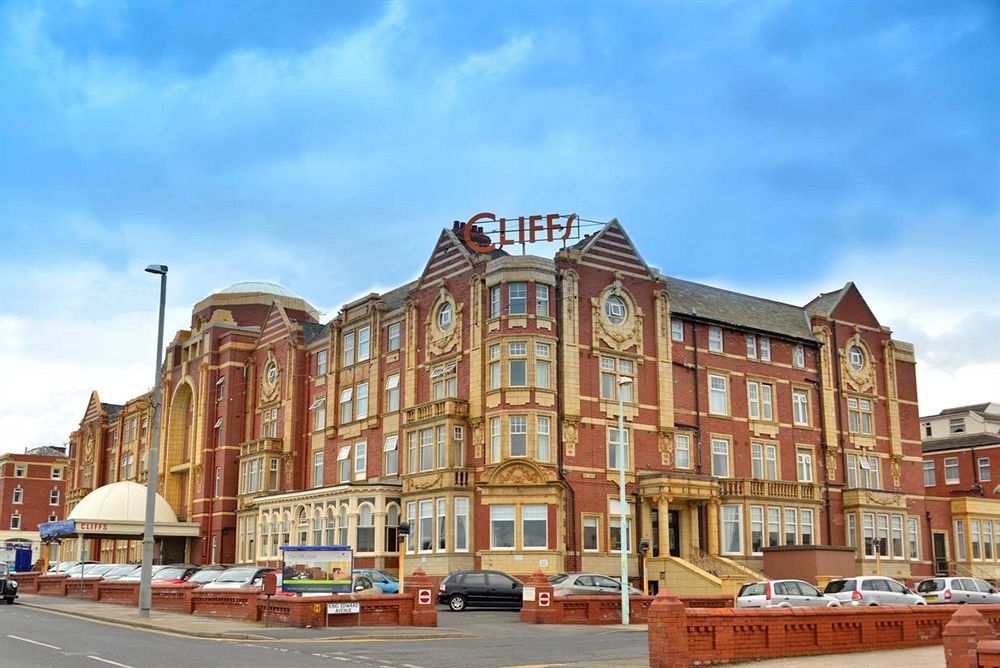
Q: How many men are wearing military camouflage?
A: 0